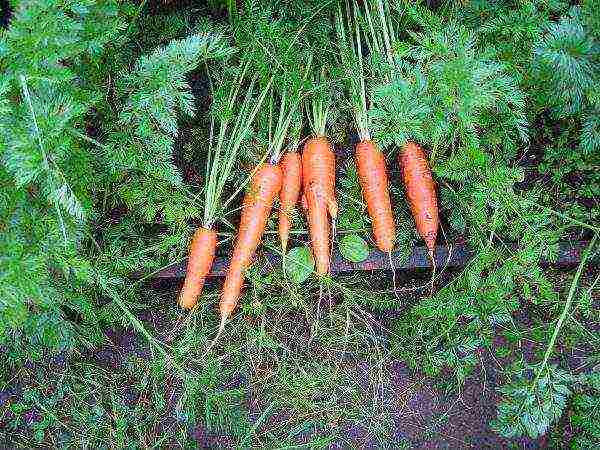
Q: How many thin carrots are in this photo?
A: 1